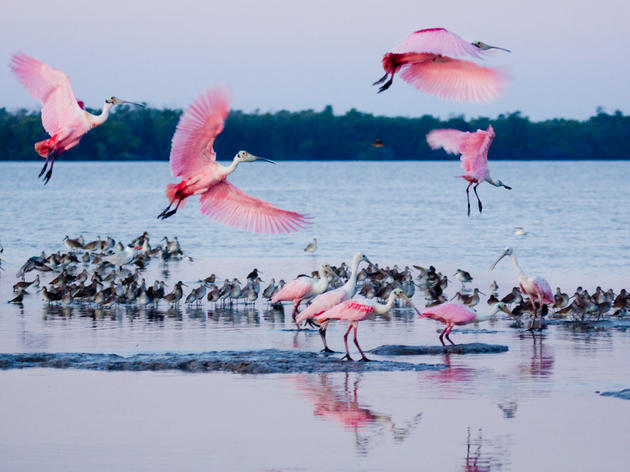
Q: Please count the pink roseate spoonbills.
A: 9